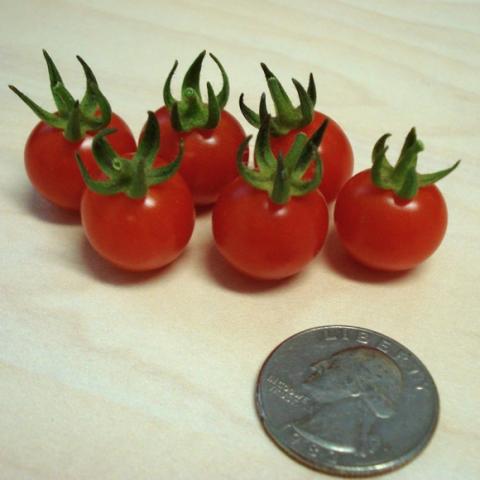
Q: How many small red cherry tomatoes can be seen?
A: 6